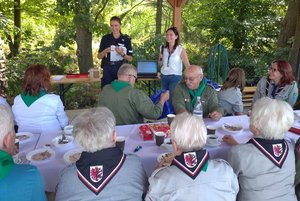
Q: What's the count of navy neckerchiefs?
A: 3